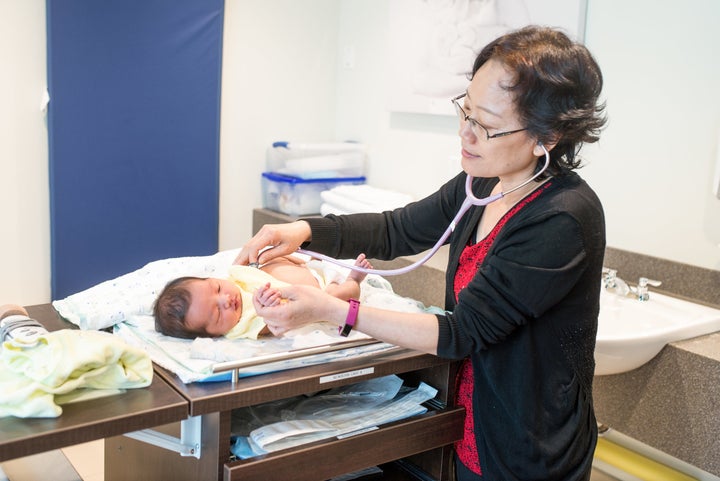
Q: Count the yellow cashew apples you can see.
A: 0